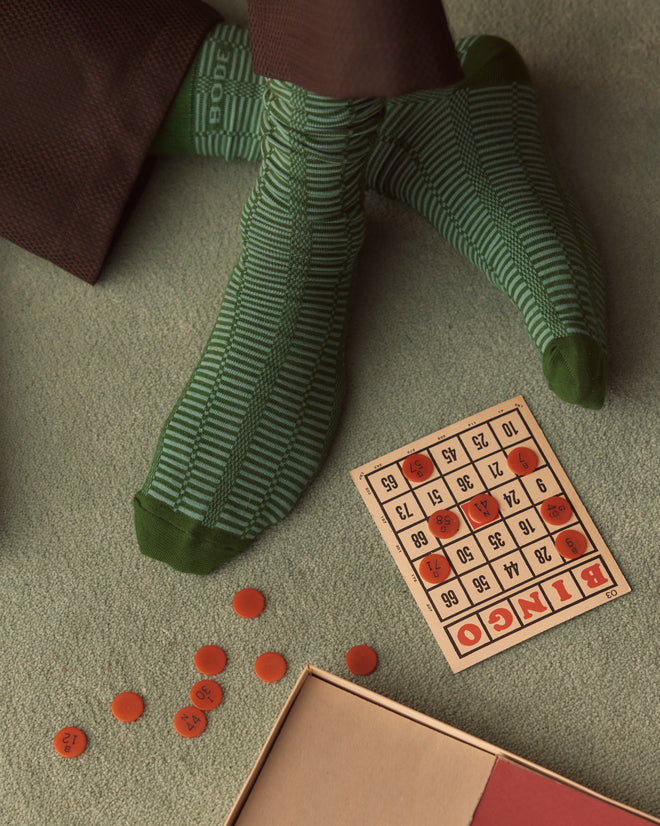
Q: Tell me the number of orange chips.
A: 15